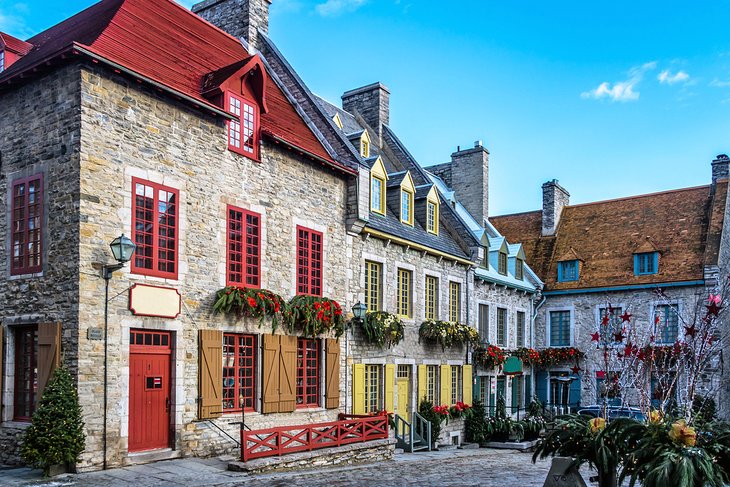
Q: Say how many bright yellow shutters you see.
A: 5